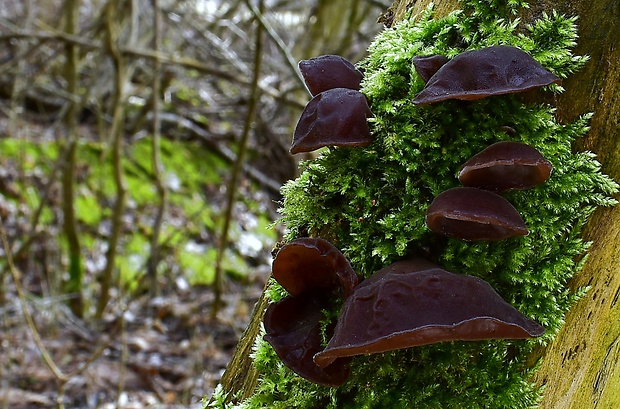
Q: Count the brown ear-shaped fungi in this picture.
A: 9